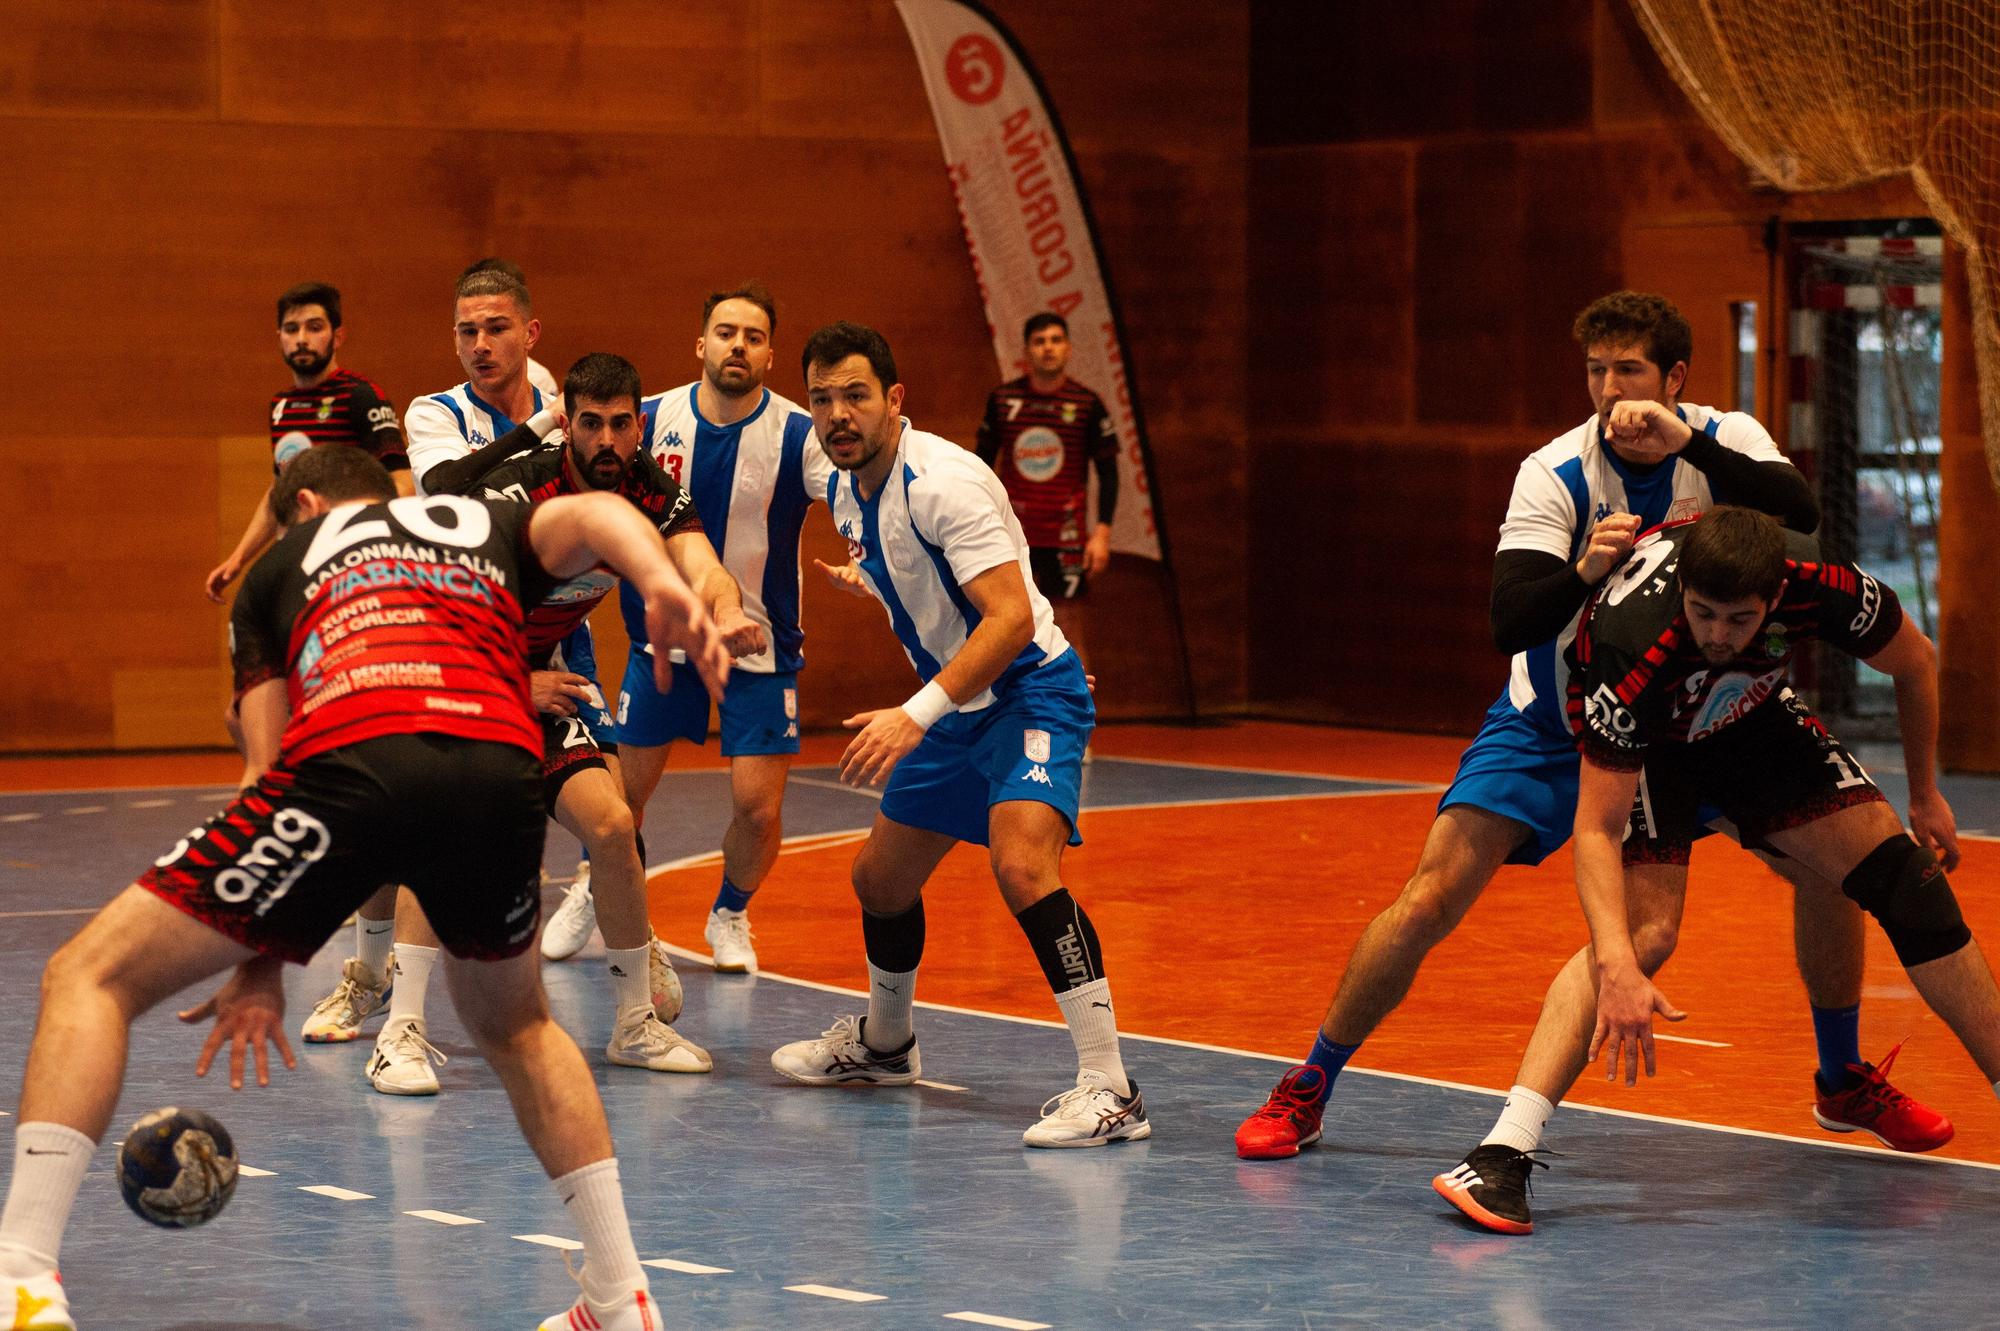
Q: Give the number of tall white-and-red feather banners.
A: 1